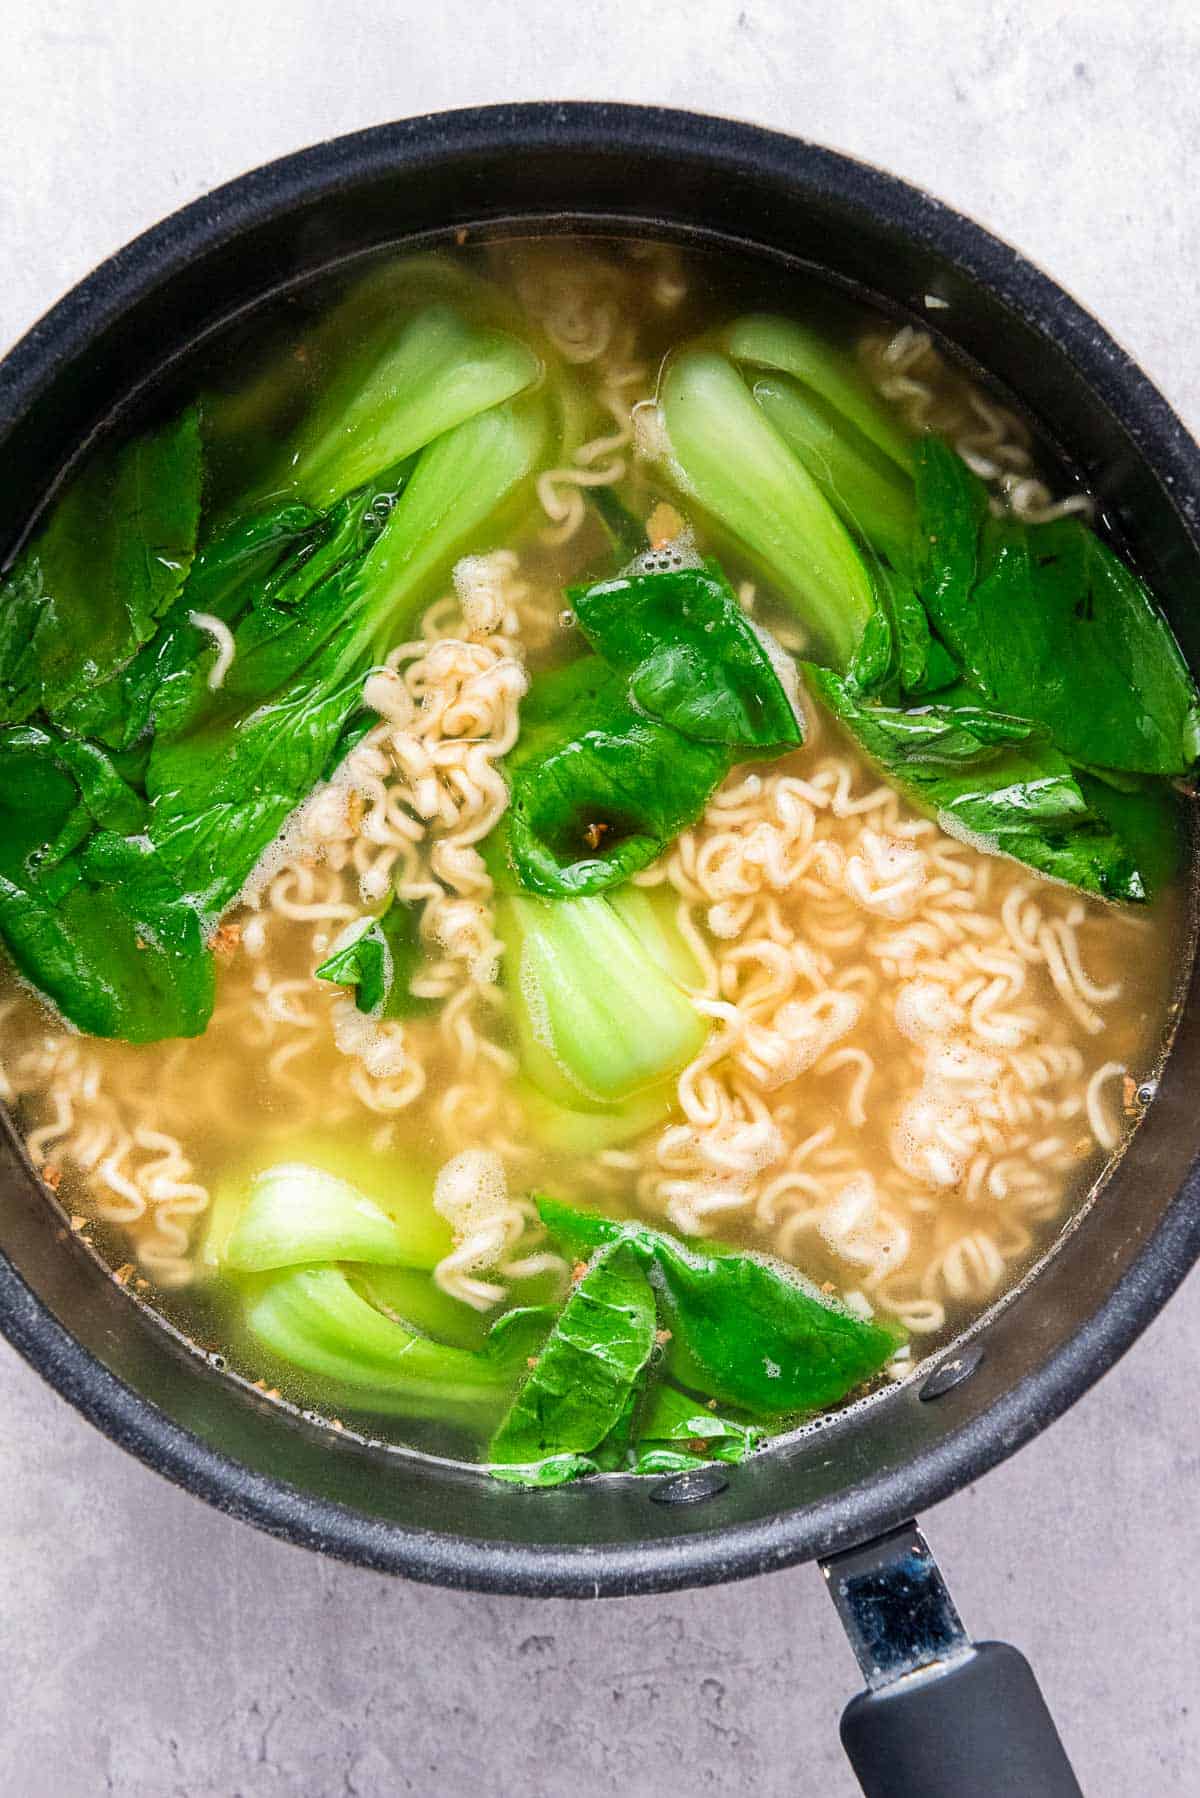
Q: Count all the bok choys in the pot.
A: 4